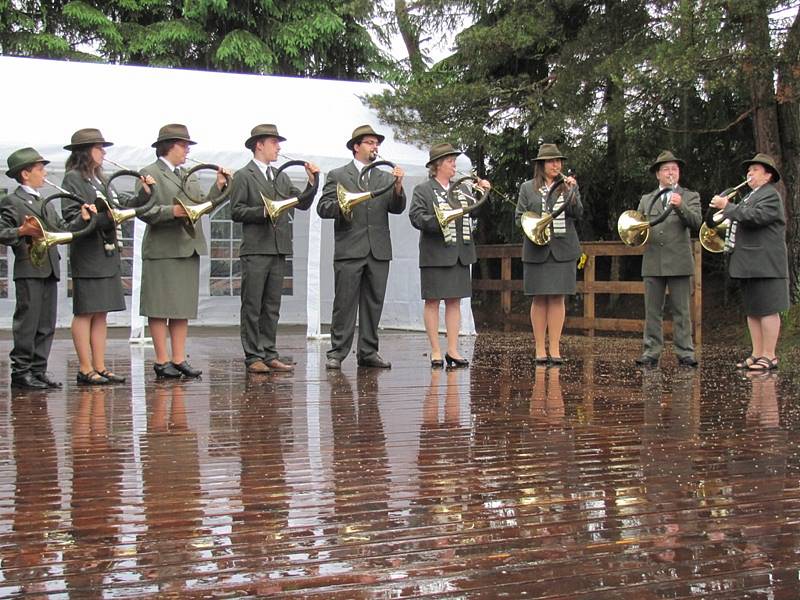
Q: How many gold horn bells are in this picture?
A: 9